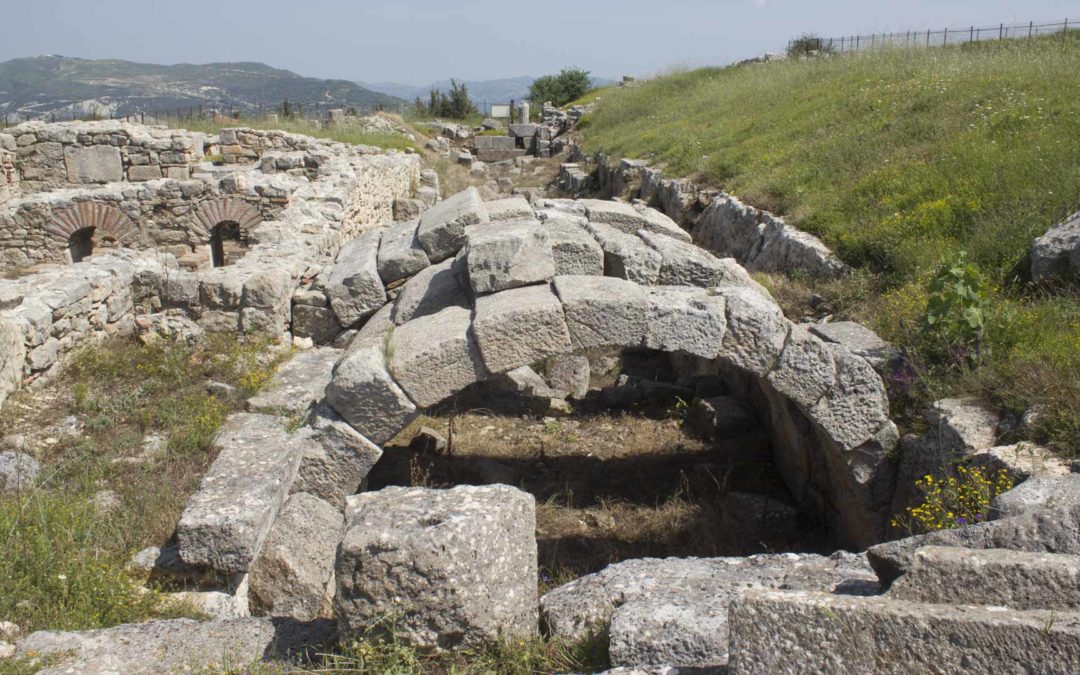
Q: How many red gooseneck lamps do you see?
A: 0